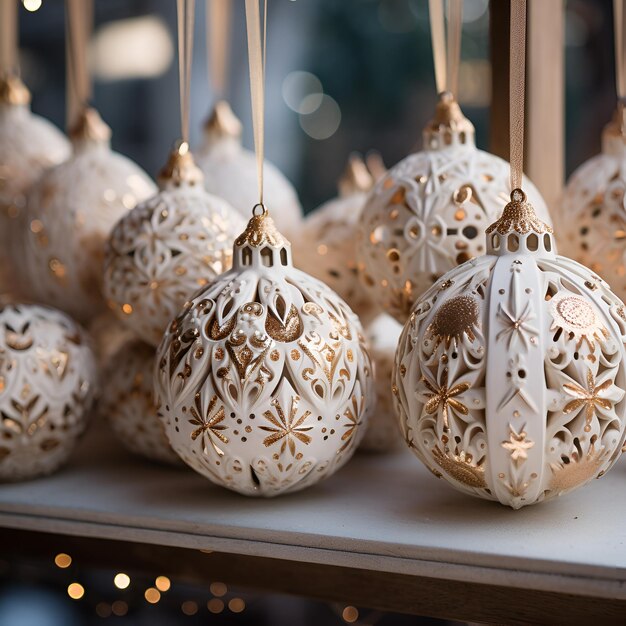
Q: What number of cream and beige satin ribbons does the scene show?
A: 8